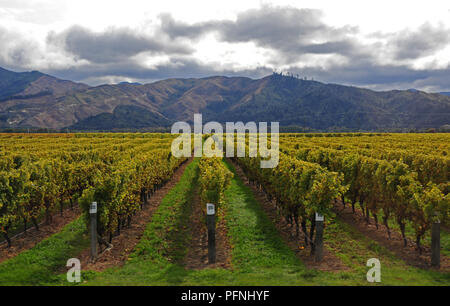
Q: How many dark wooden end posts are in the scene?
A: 4